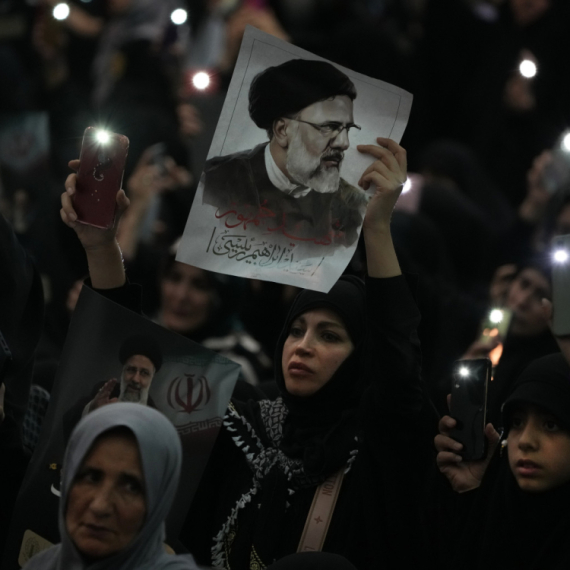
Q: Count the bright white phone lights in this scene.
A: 10